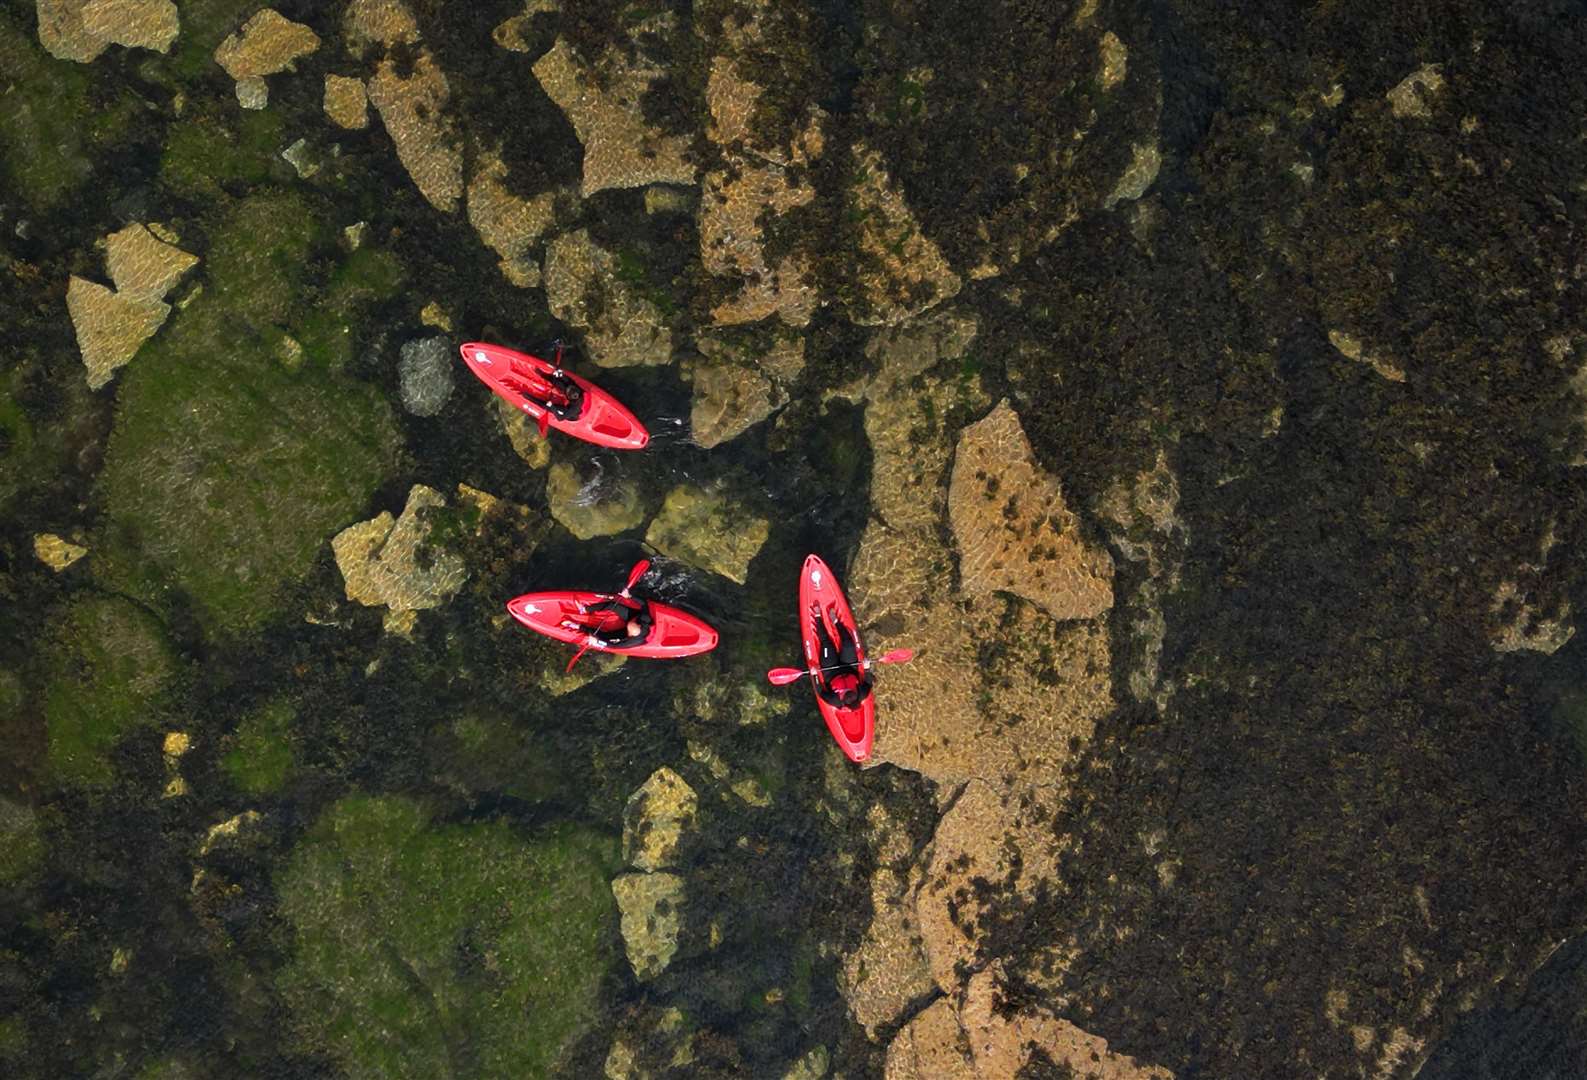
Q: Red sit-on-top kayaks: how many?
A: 3